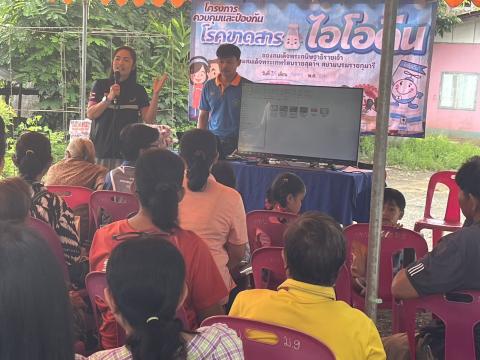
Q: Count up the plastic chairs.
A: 10